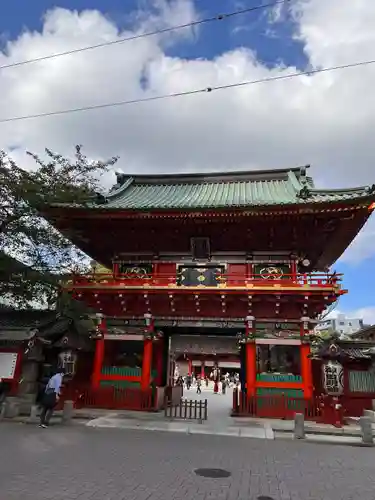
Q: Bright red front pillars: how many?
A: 4